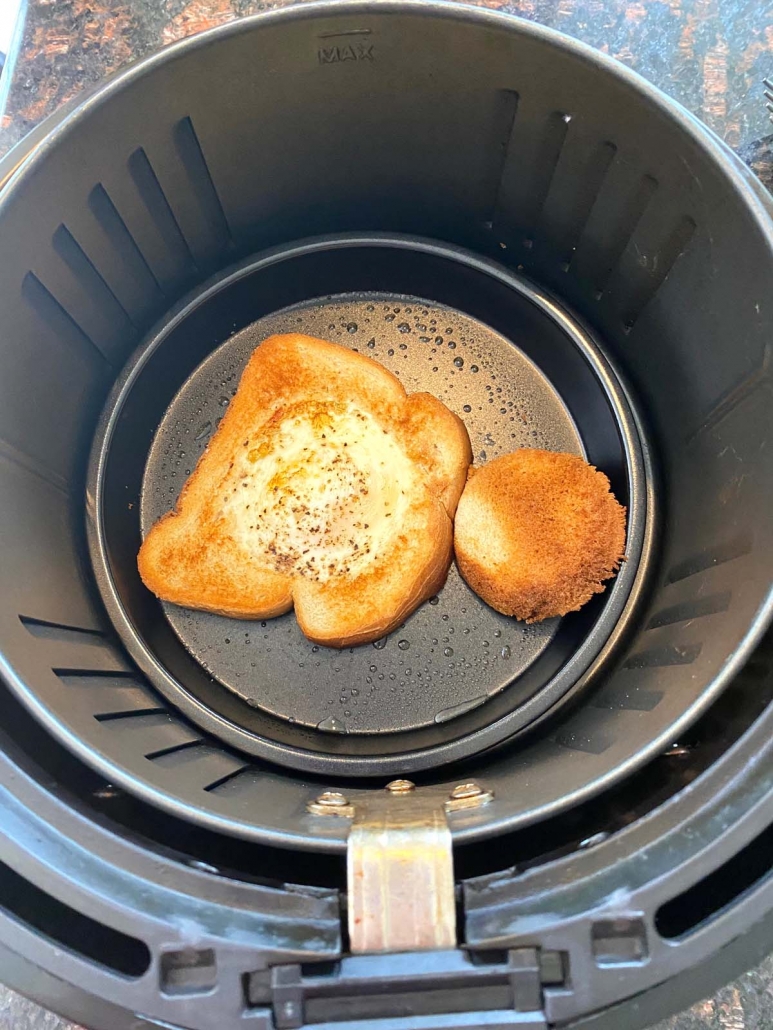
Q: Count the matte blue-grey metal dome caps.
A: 0